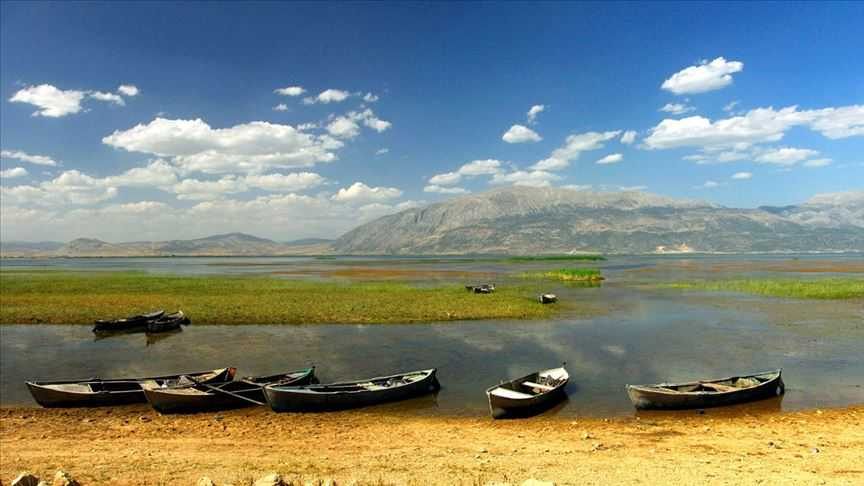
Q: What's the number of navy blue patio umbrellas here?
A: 0